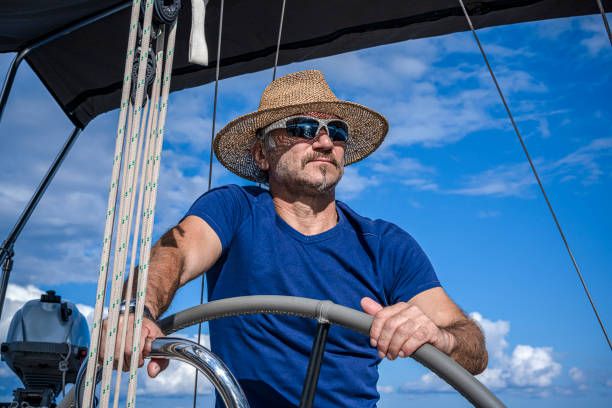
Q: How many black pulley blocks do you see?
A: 2